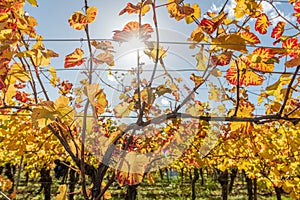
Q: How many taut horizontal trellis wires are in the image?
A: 3